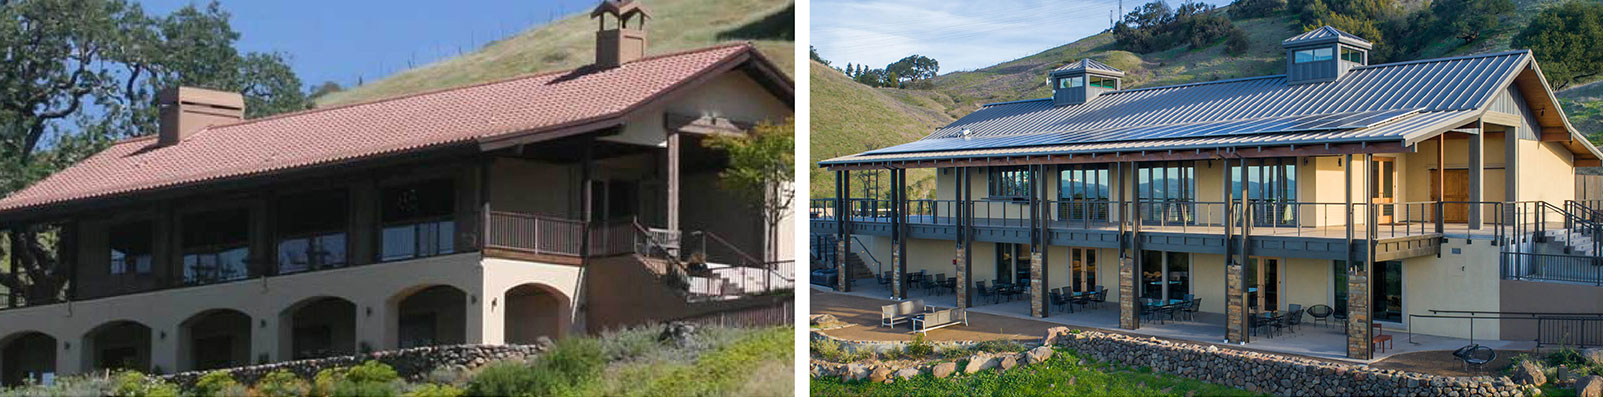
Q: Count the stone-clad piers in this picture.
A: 7